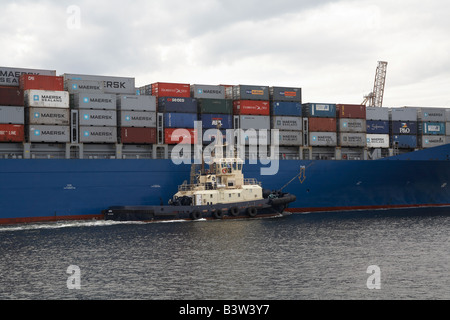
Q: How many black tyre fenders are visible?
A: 4